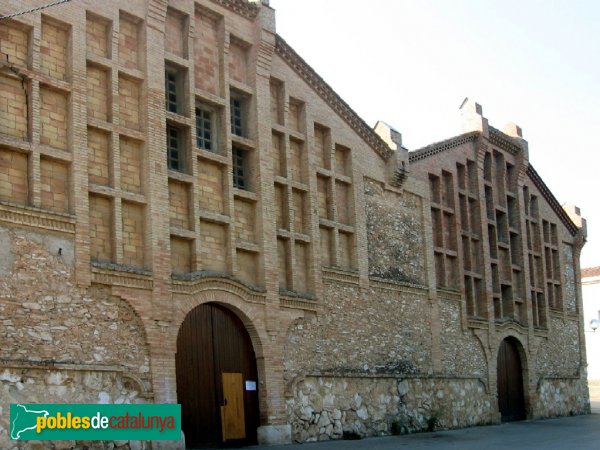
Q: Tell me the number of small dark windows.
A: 5